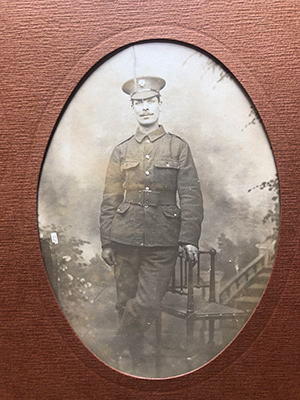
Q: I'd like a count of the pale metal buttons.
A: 7